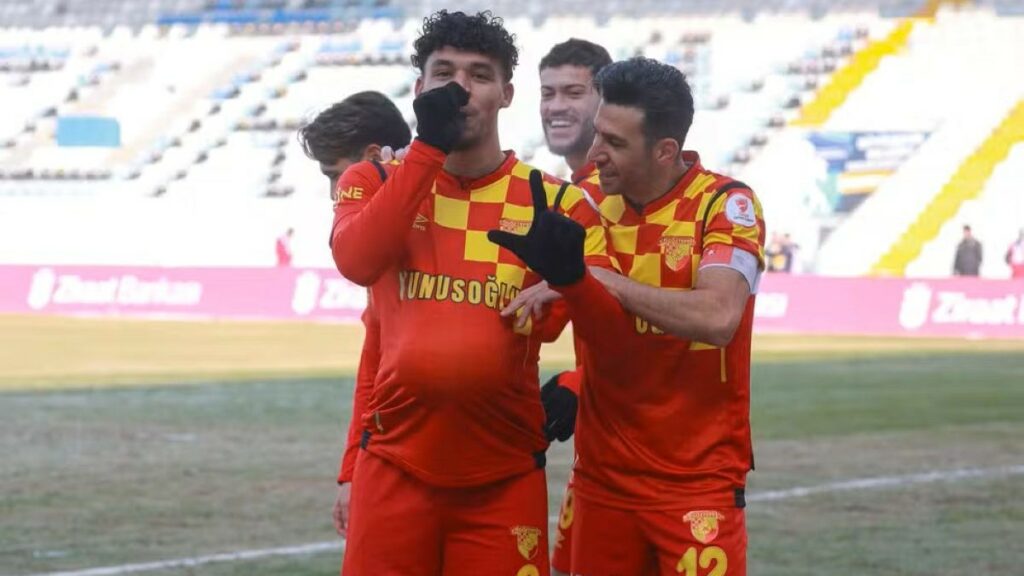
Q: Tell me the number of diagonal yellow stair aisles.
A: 2